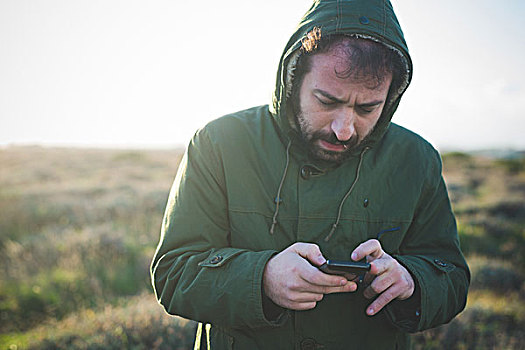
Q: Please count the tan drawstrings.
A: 2